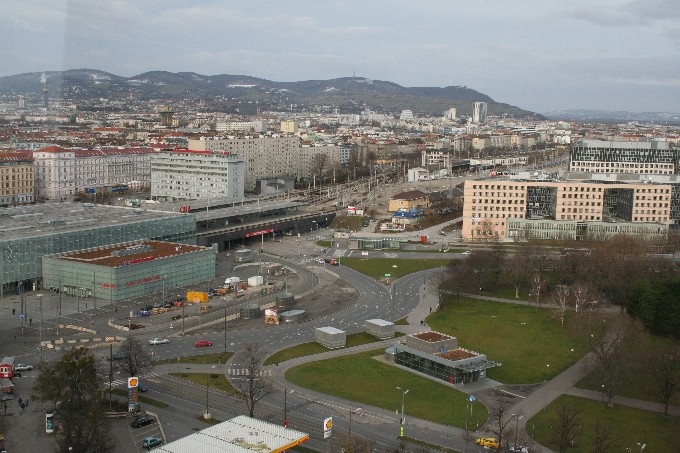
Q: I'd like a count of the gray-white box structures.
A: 2